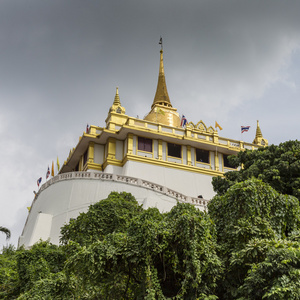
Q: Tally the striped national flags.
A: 5